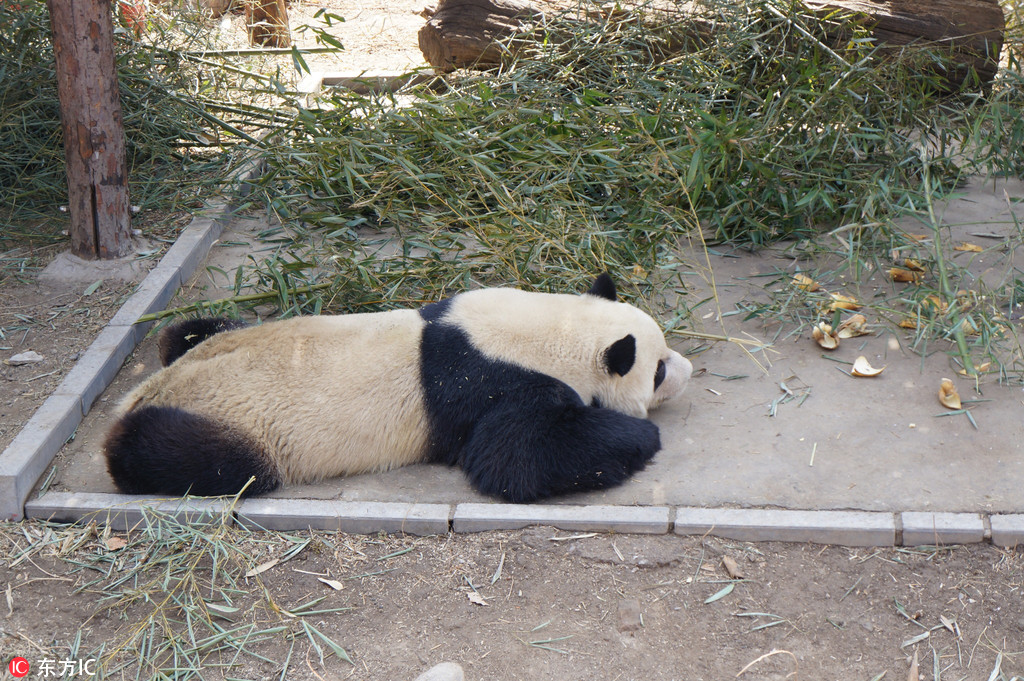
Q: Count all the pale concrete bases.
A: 1